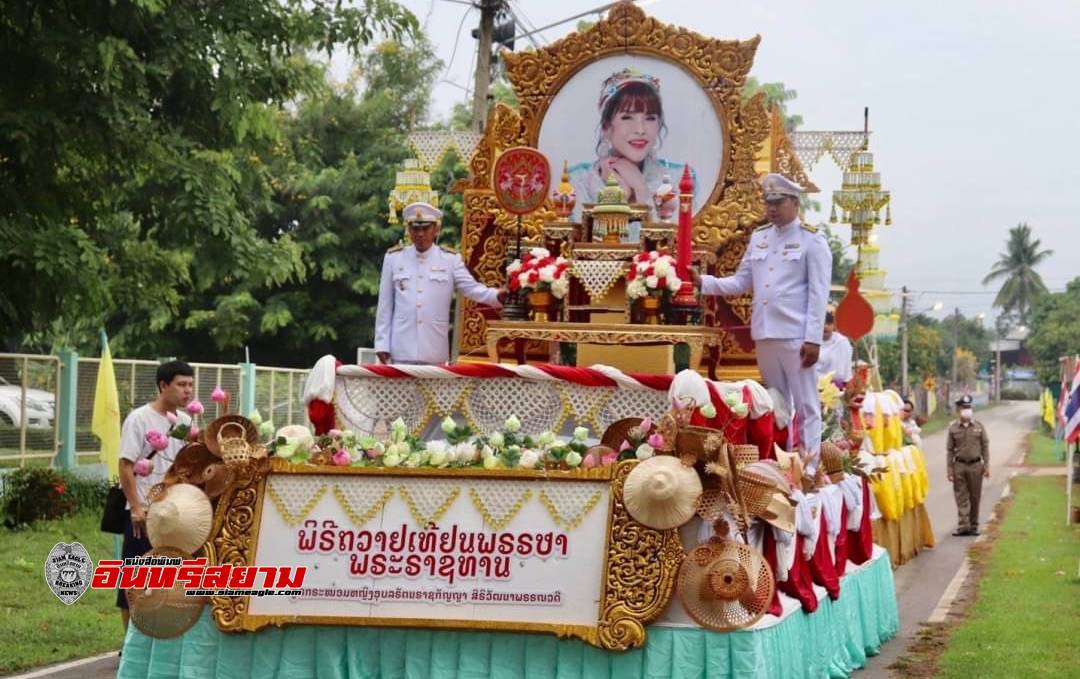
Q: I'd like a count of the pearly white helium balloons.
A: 0